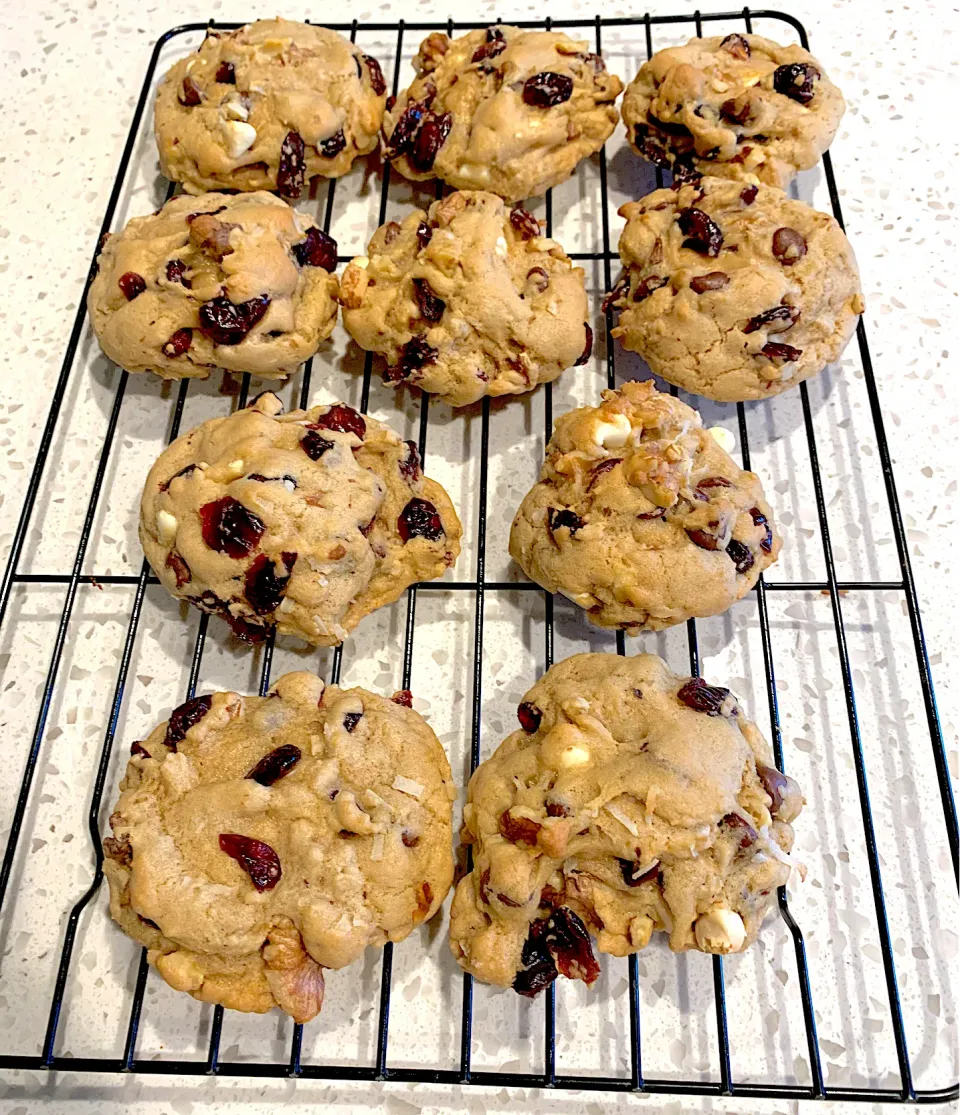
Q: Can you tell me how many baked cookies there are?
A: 10